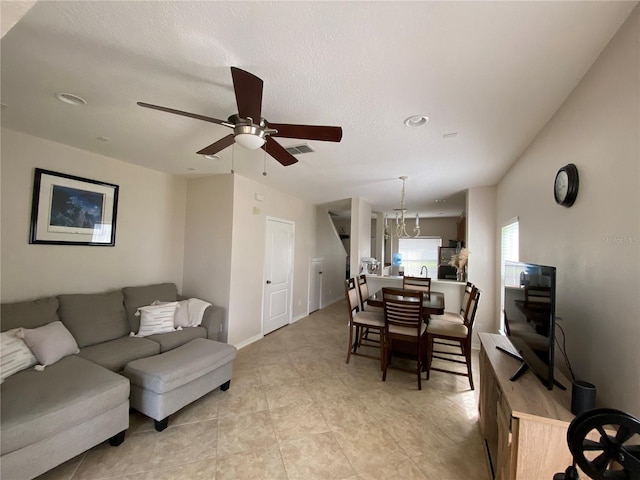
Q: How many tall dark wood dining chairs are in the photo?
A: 6